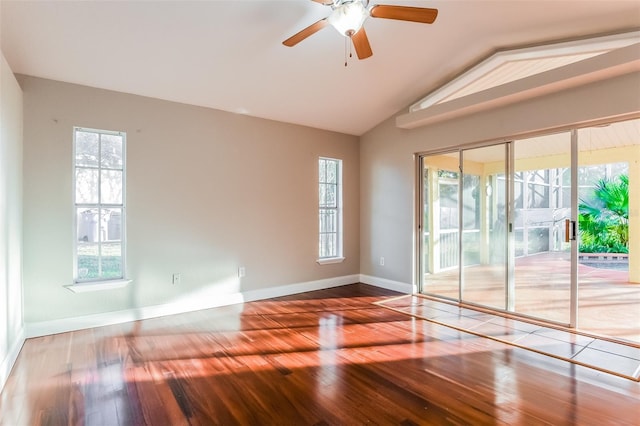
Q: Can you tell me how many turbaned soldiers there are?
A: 0